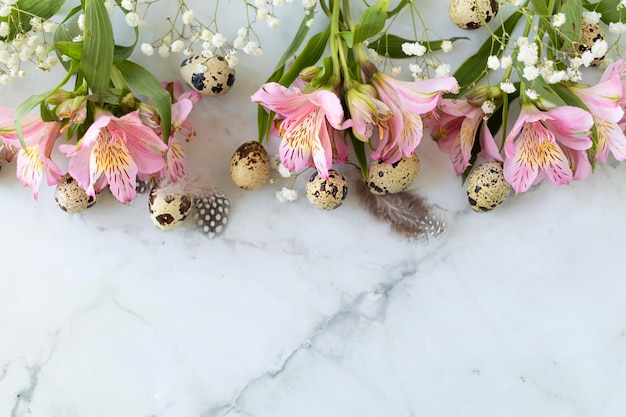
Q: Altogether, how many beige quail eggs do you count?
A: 9